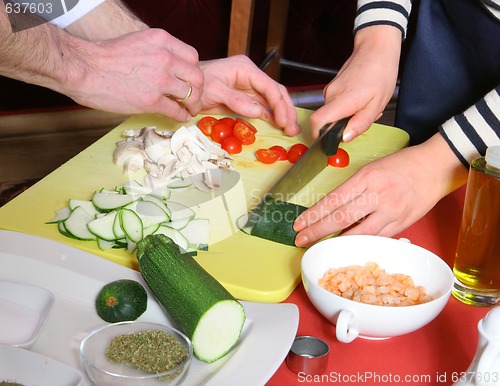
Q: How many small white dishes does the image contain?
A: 2